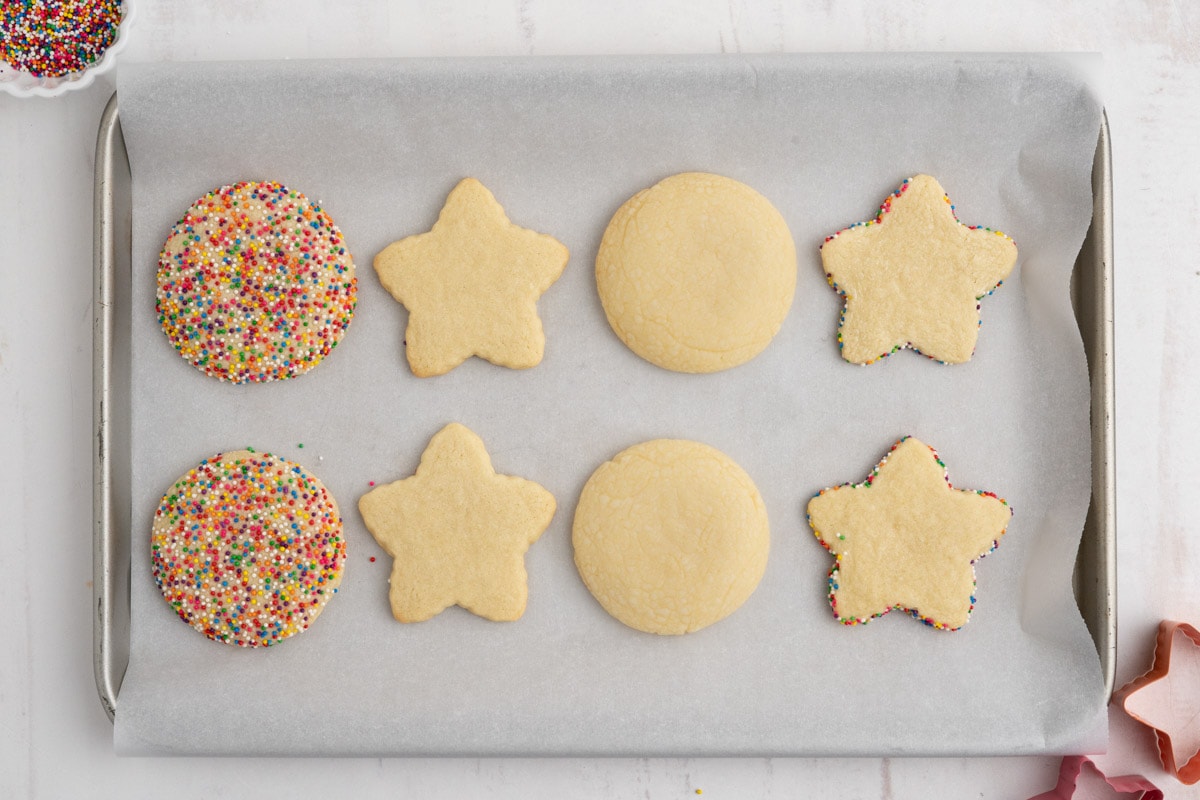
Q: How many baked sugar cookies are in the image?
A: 8